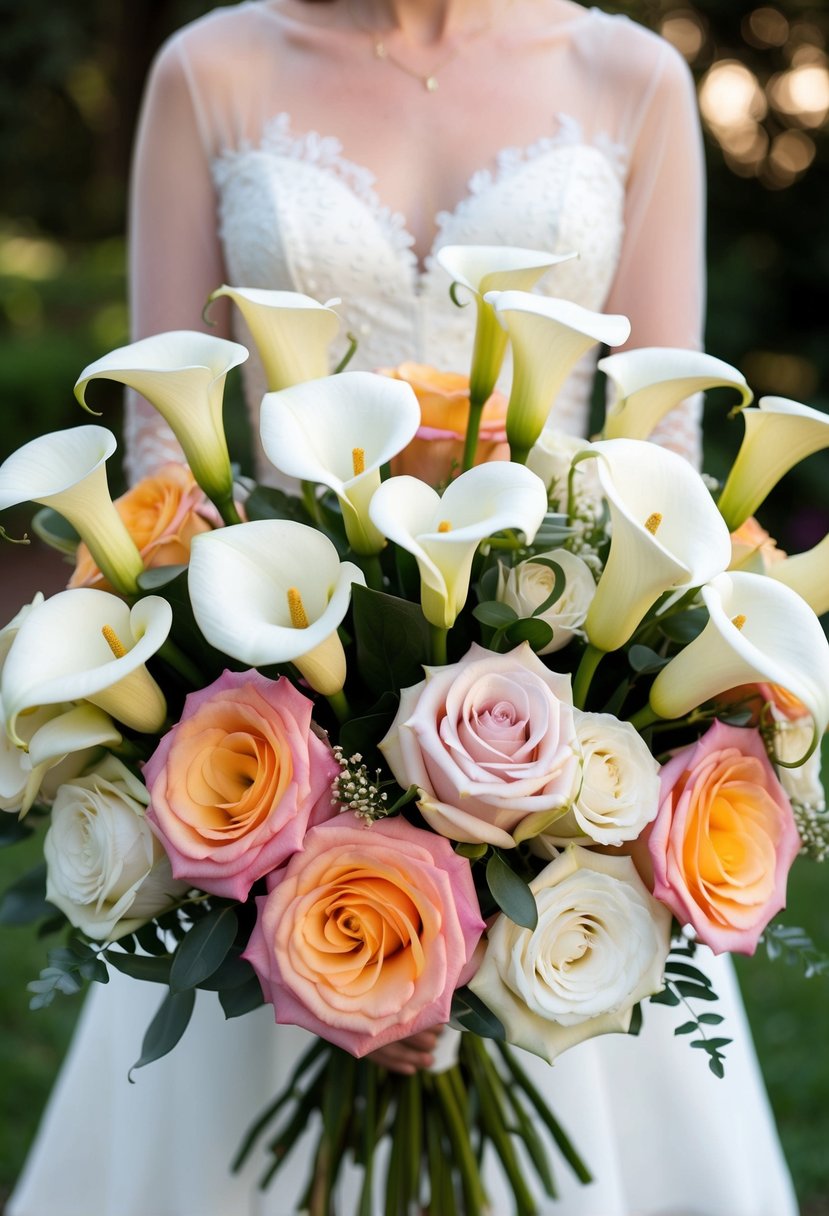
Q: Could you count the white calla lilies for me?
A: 14